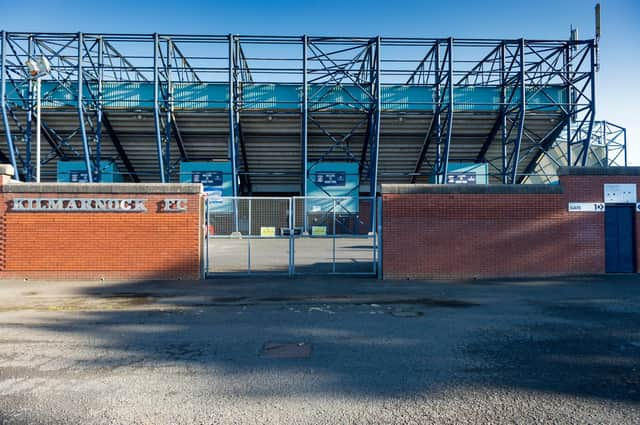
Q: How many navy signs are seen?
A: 4